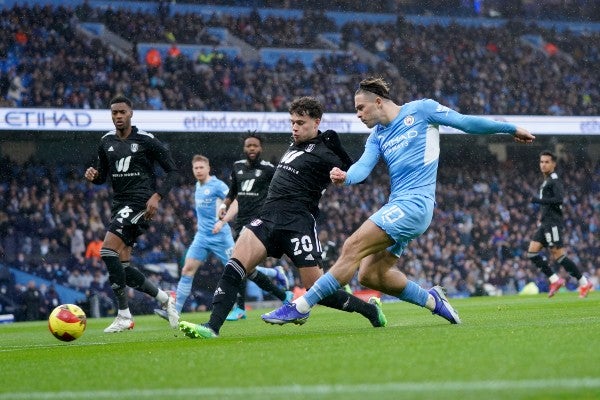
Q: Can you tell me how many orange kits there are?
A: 0